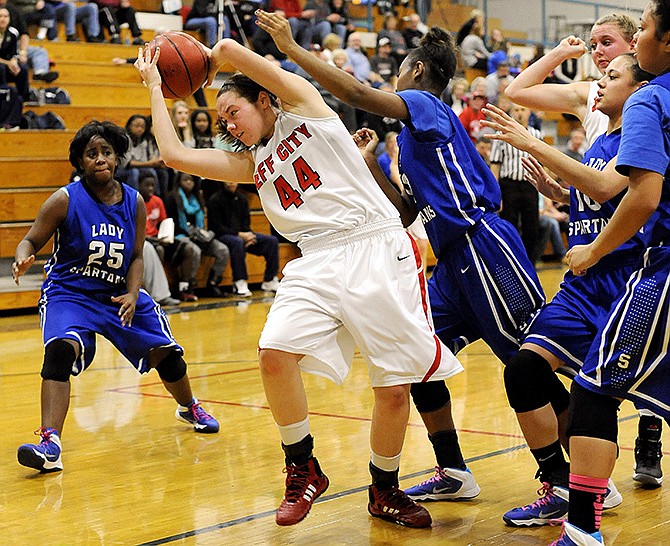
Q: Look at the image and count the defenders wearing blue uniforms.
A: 4